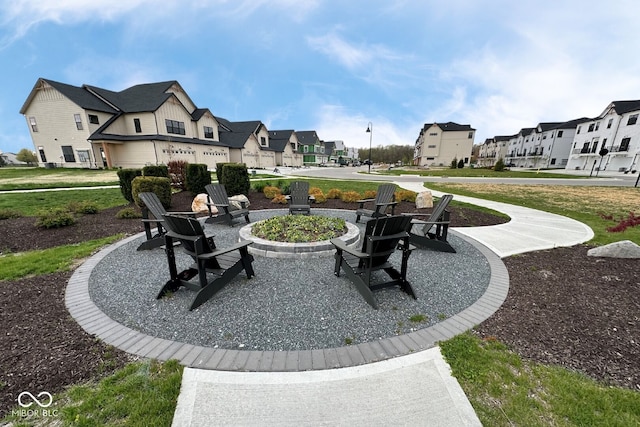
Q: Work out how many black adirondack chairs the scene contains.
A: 7